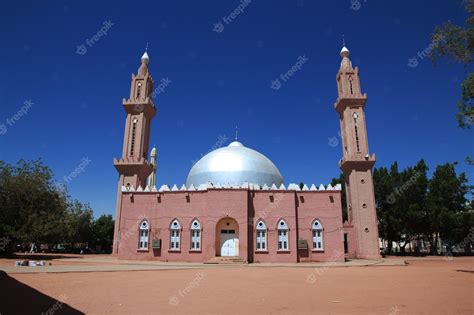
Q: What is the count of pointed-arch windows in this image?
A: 6